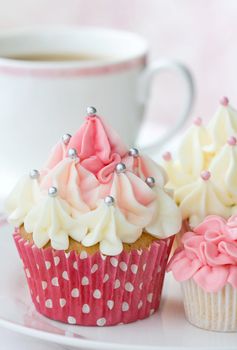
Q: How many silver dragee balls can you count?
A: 9